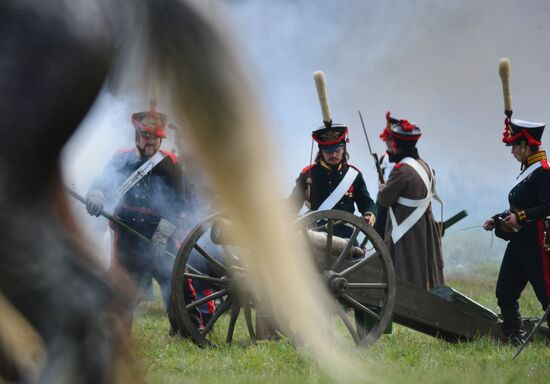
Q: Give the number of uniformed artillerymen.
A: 4